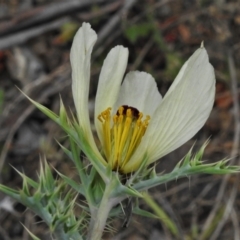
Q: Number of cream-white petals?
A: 4